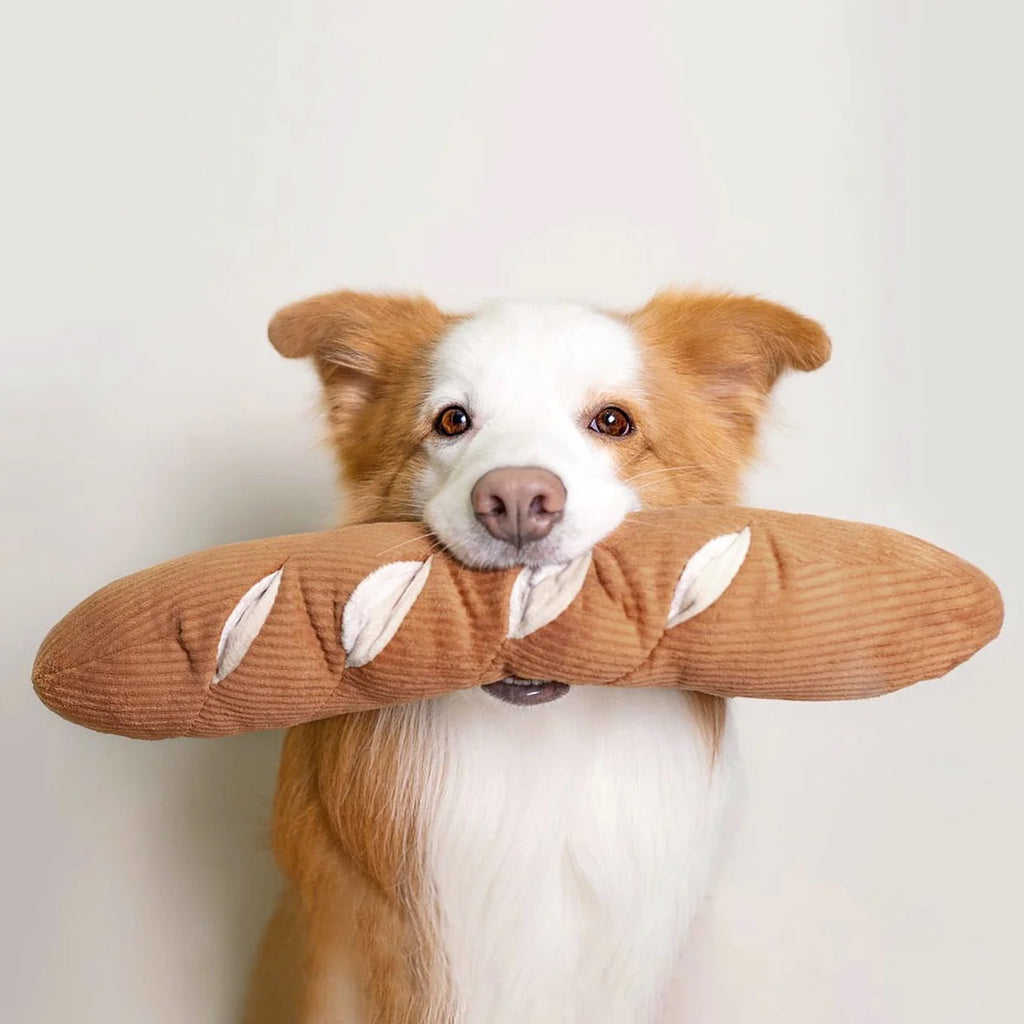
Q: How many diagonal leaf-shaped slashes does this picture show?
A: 4